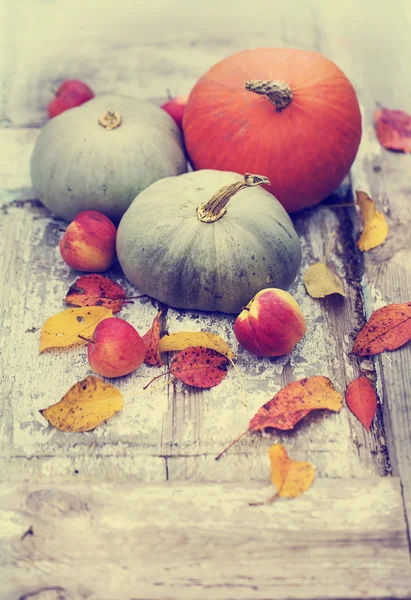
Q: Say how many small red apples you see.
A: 5